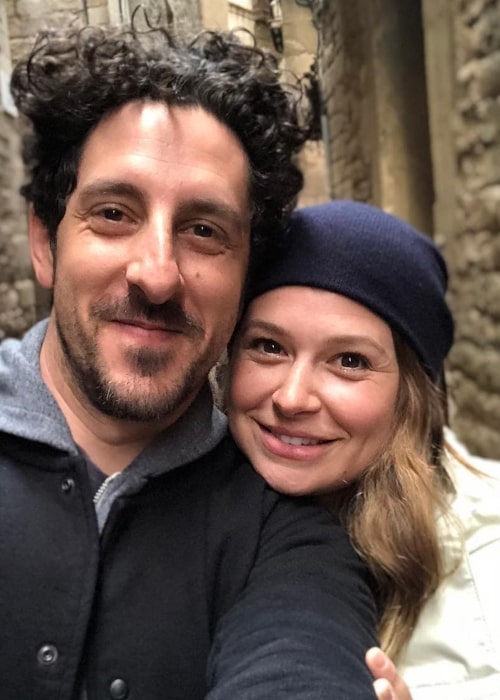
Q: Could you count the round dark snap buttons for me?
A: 3